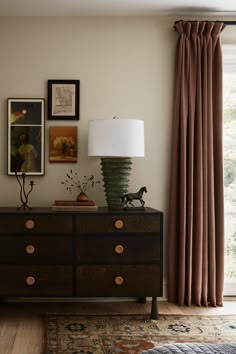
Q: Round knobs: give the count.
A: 6